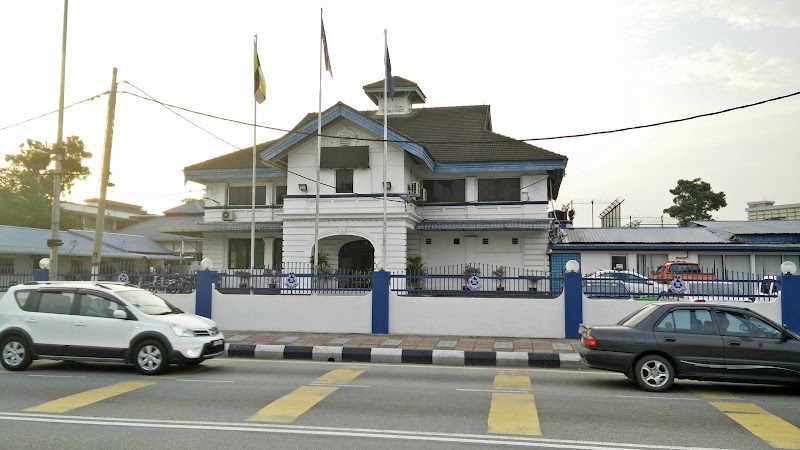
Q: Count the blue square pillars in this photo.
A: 5